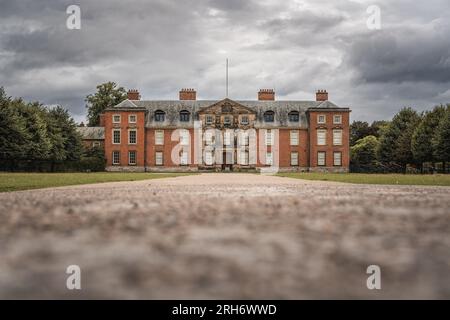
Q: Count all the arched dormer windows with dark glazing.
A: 4